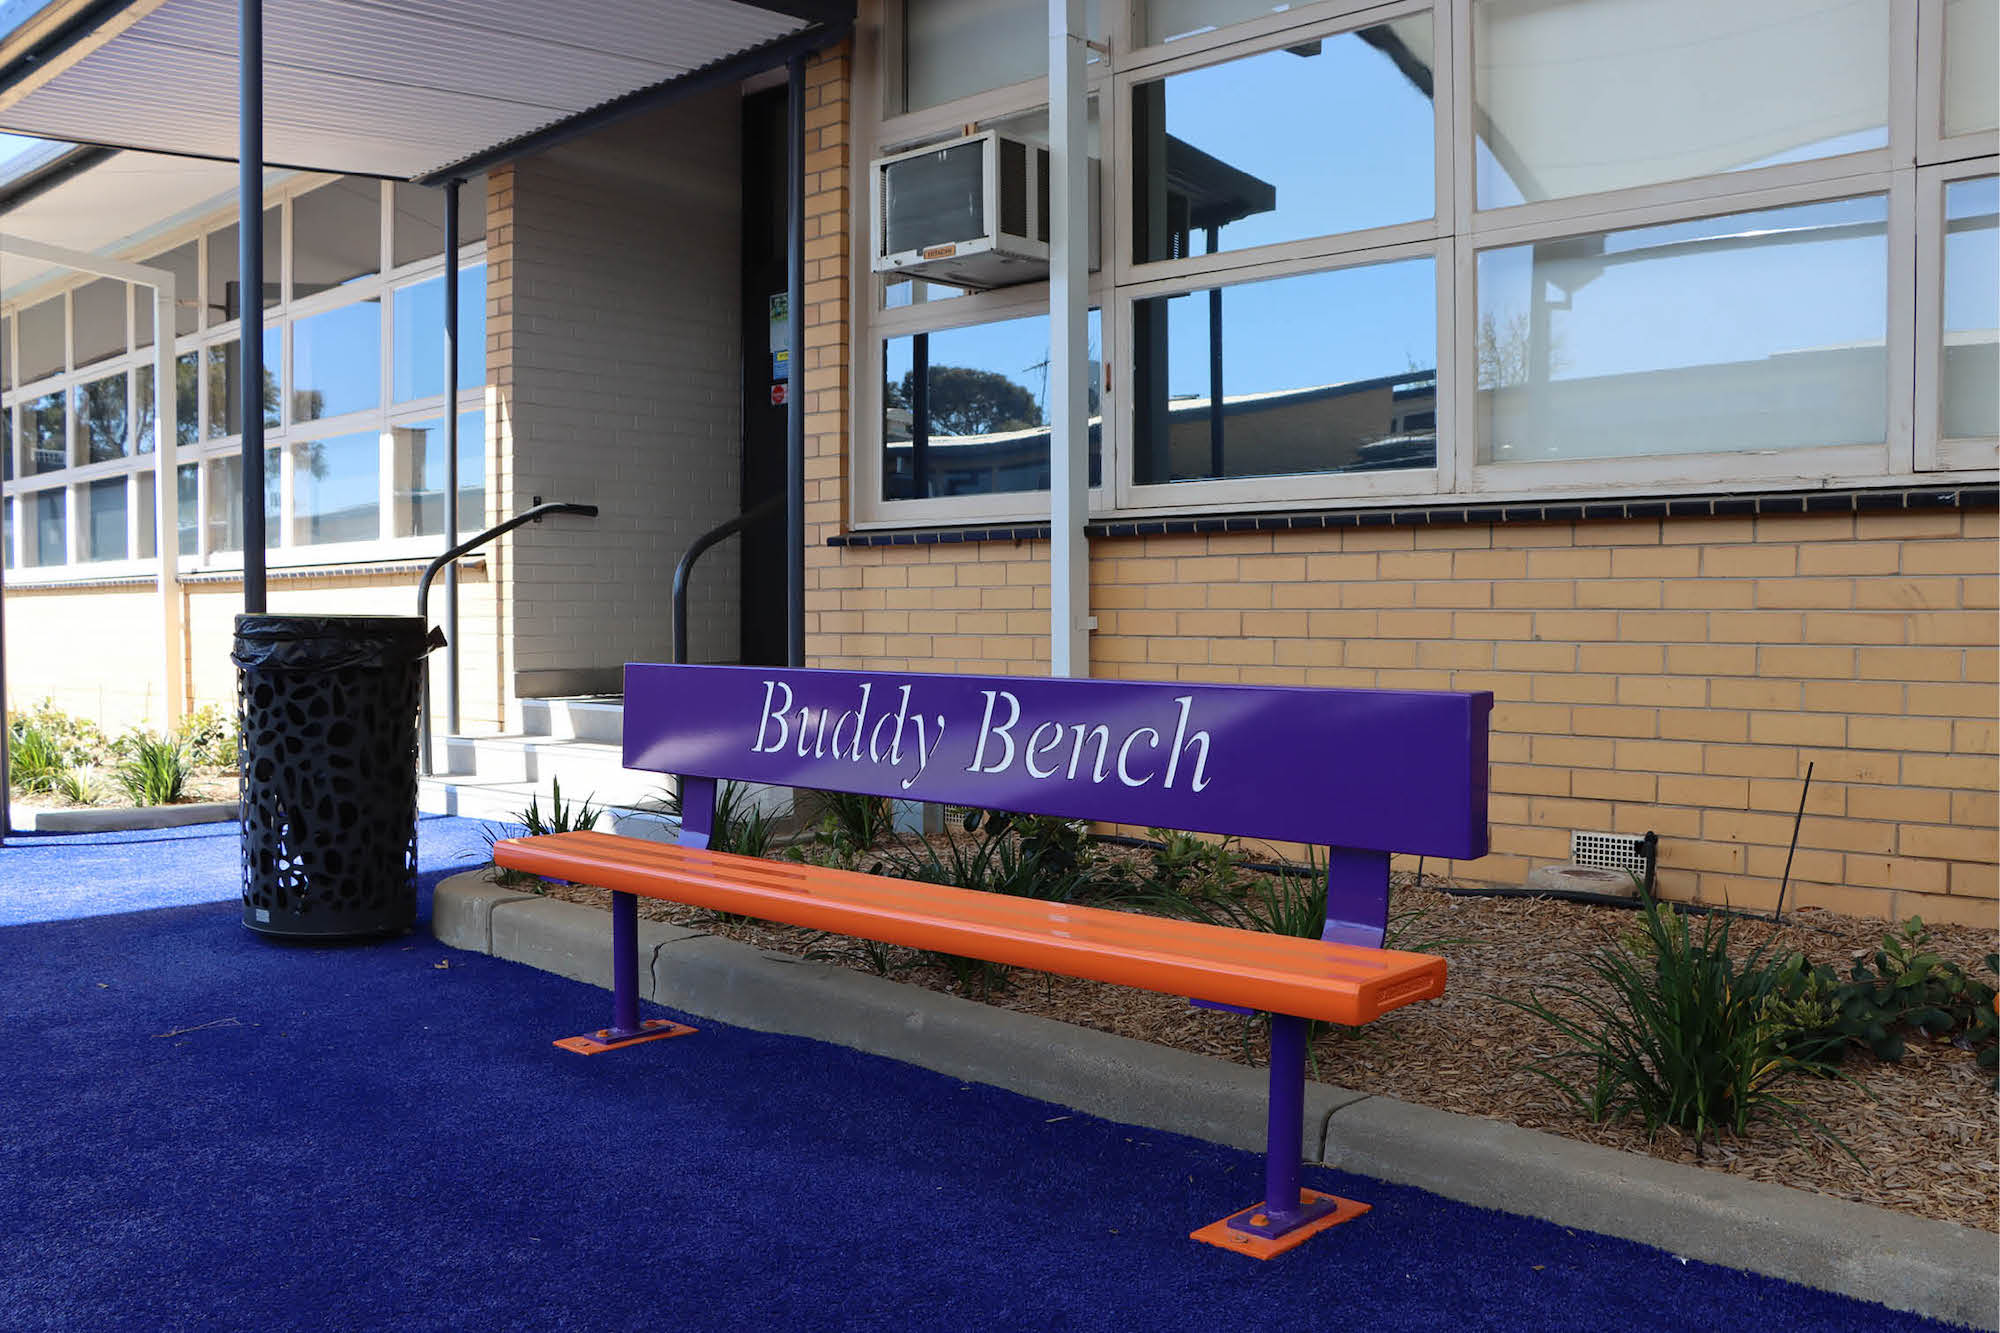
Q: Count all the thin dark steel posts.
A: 3